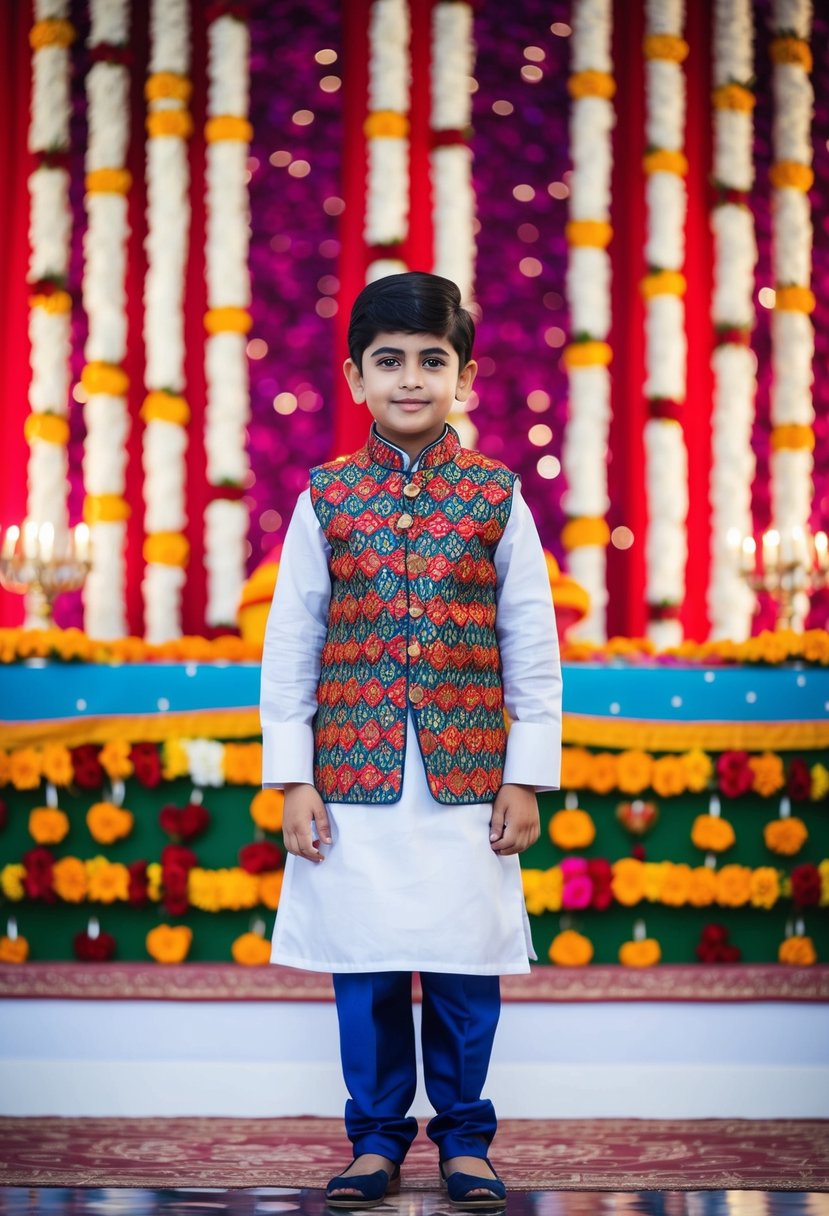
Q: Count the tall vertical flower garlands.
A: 10